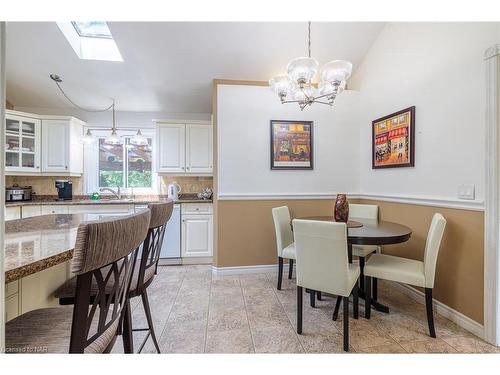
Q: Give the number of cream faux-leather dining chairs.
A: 4